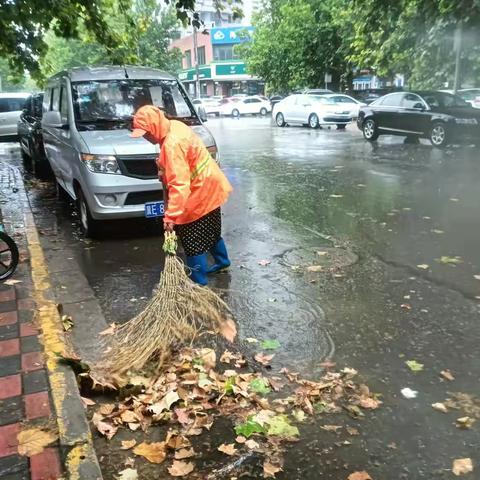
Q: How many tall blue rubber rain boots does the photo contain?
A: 2